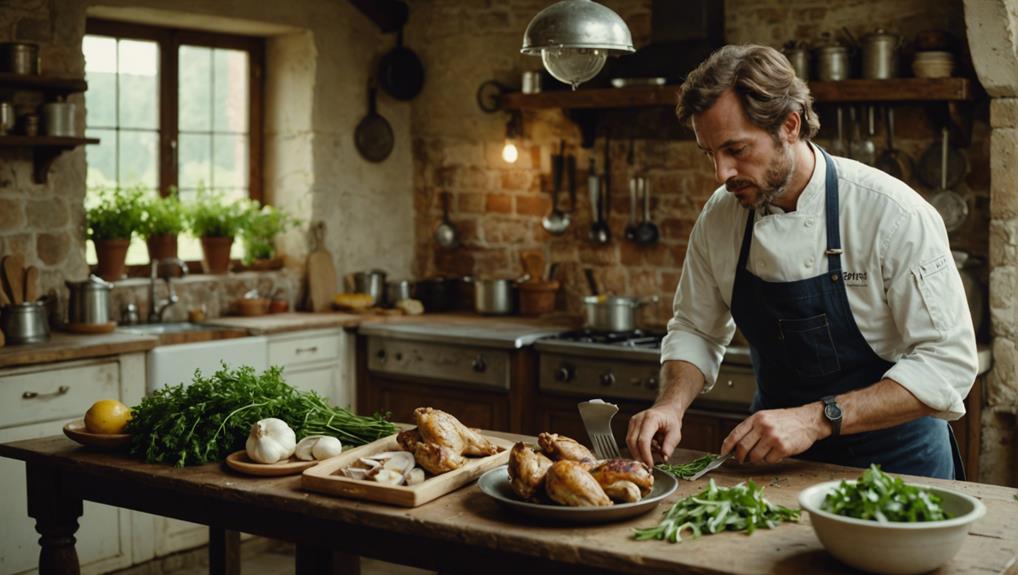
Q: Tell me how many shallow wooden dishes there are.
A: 3